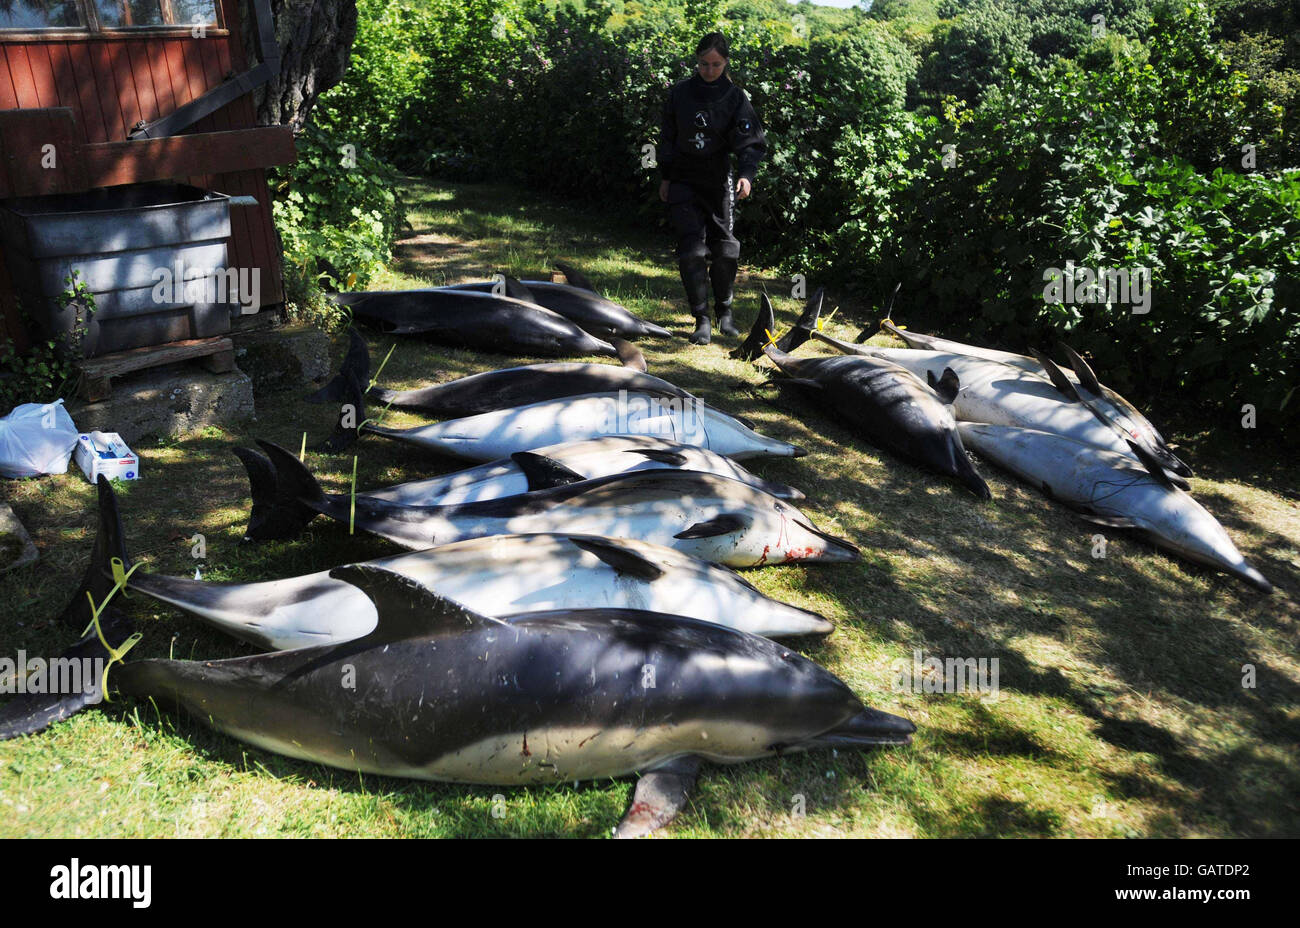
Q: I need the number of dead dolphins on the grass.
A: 12